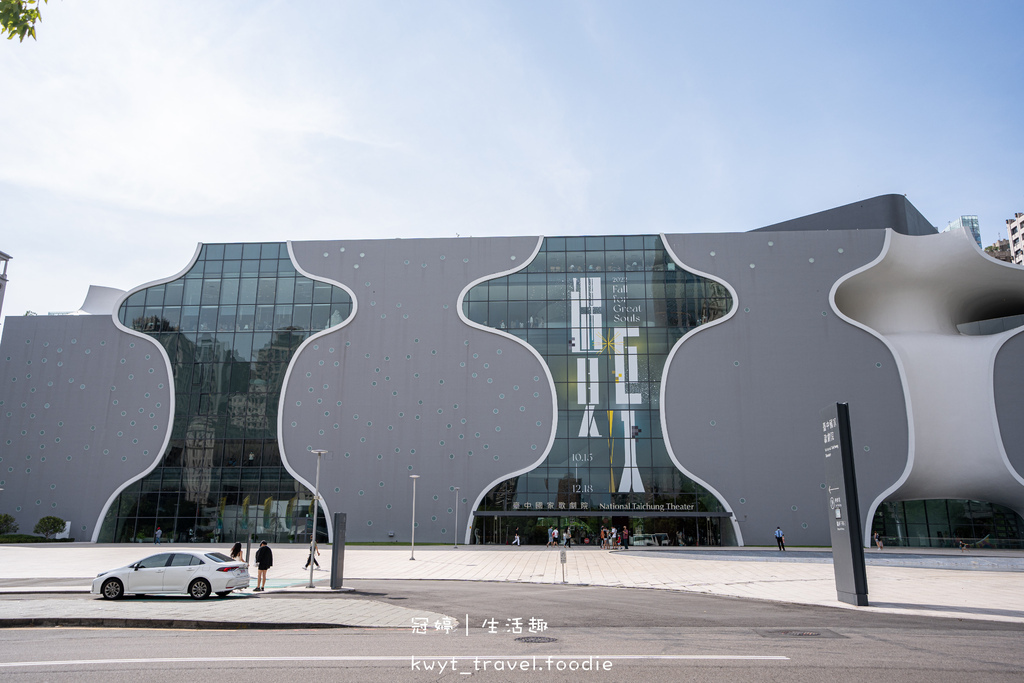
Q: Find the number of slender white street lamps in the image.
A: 3